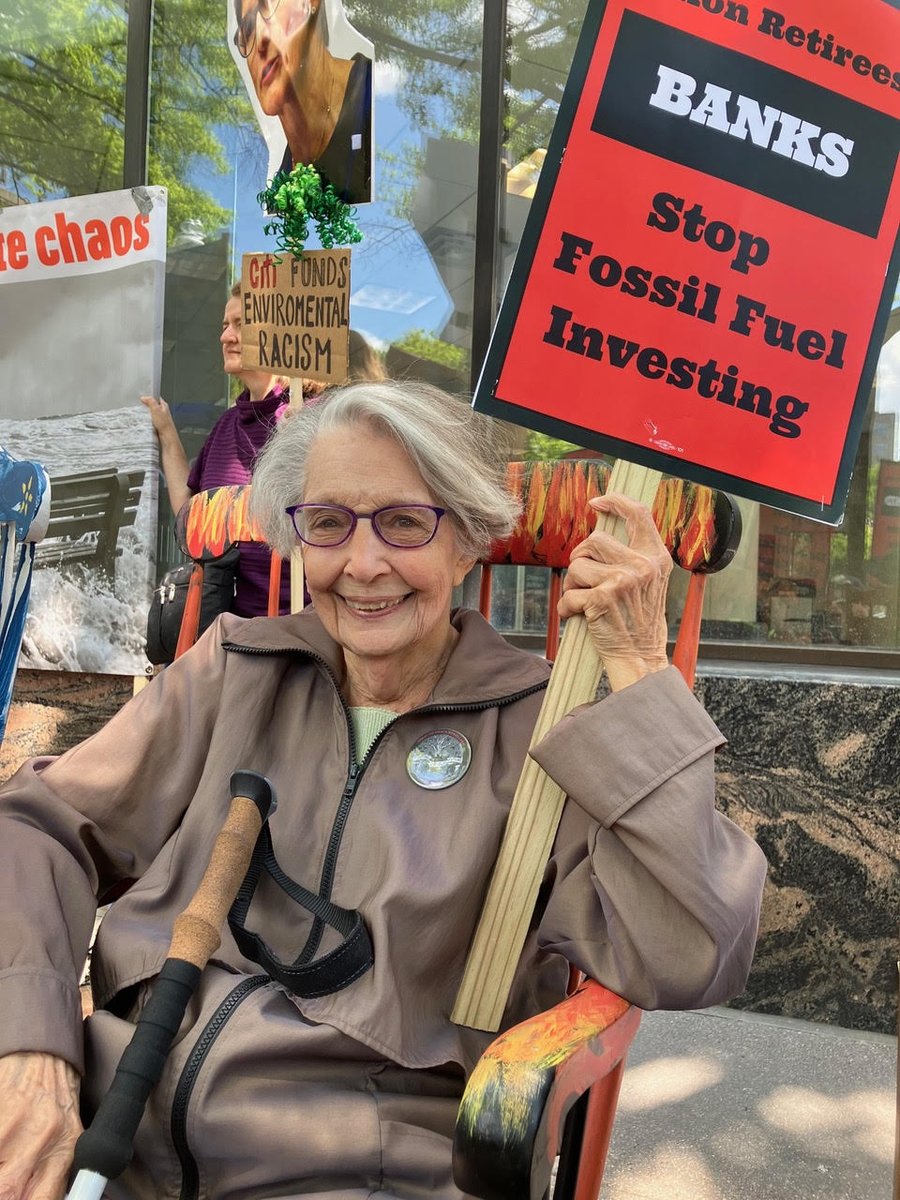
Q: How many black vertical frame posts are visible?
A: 2